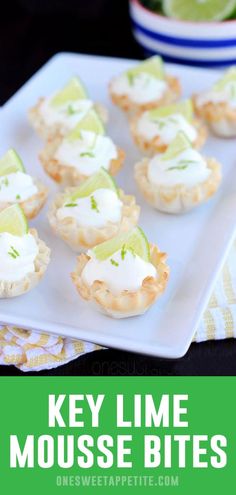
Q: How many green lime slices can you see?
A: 11